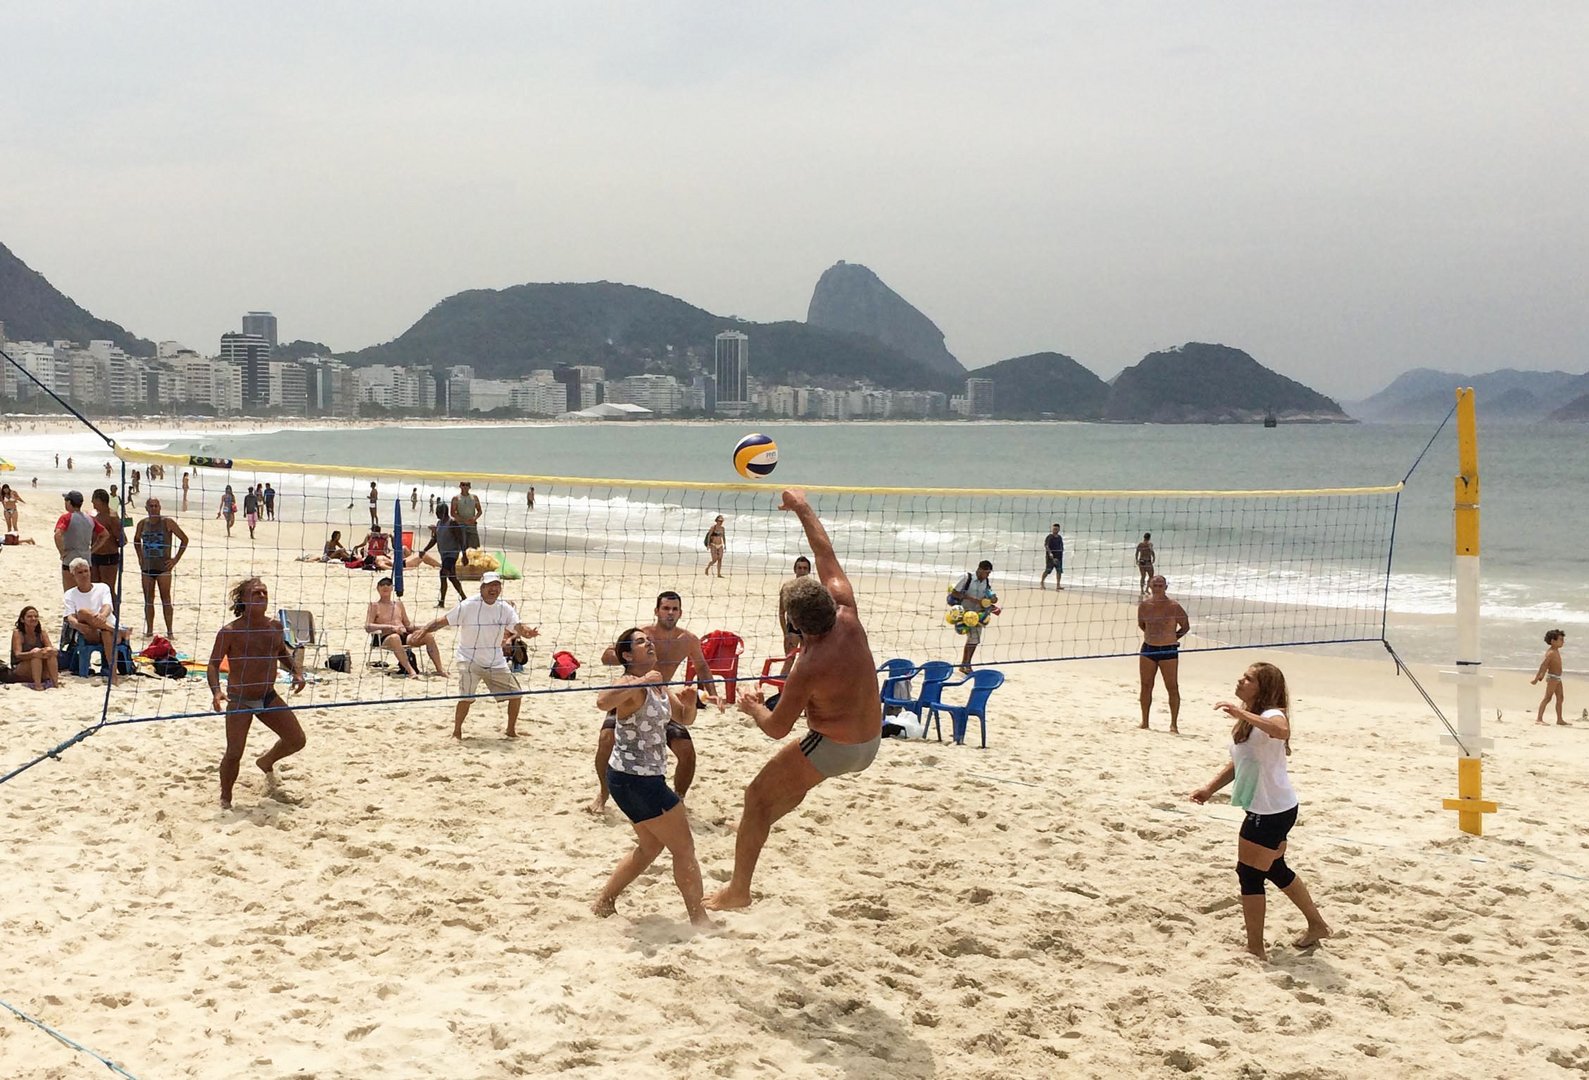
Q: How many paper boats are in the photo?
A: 0